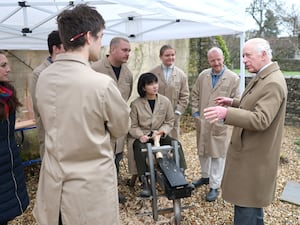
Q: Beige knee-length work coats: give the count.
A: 6